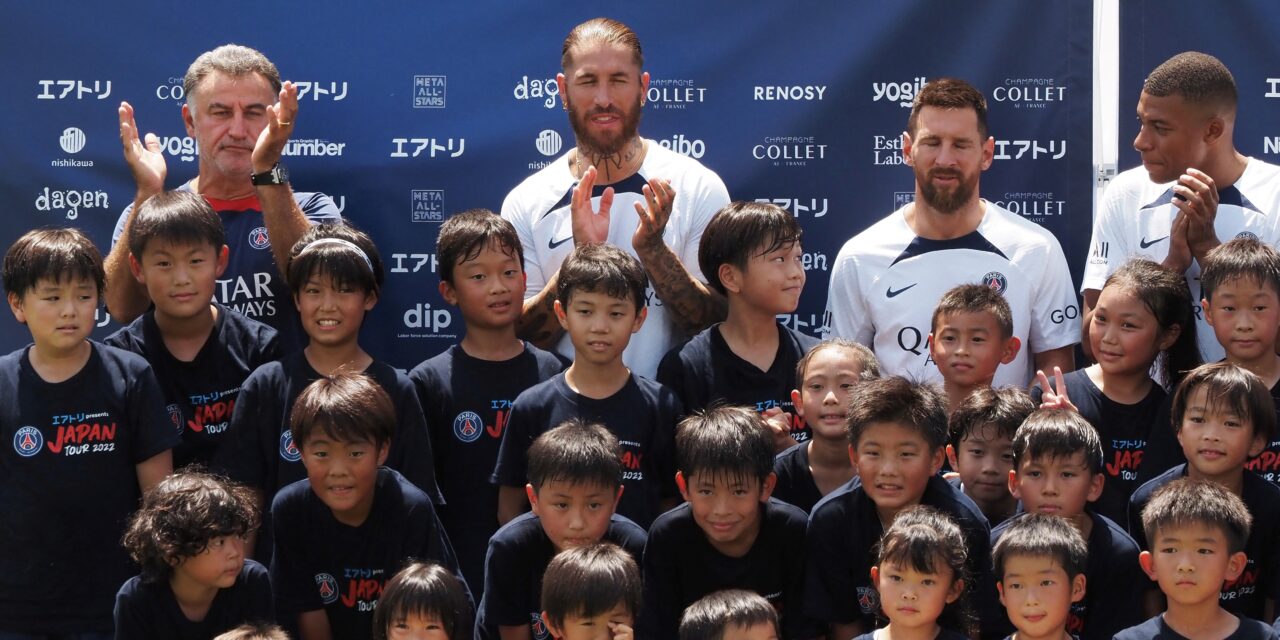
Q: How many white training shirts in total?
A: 3